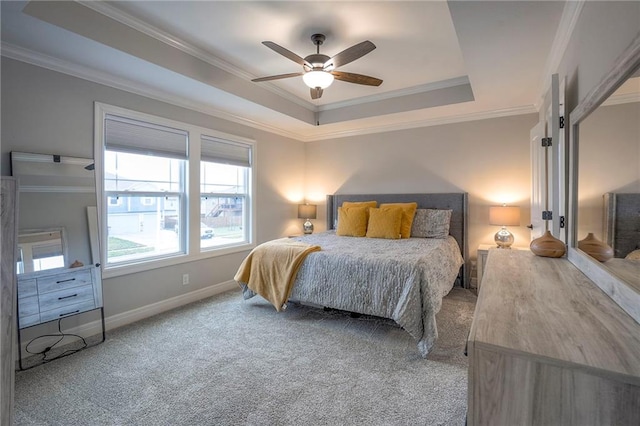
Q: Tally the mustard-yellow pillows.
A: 4